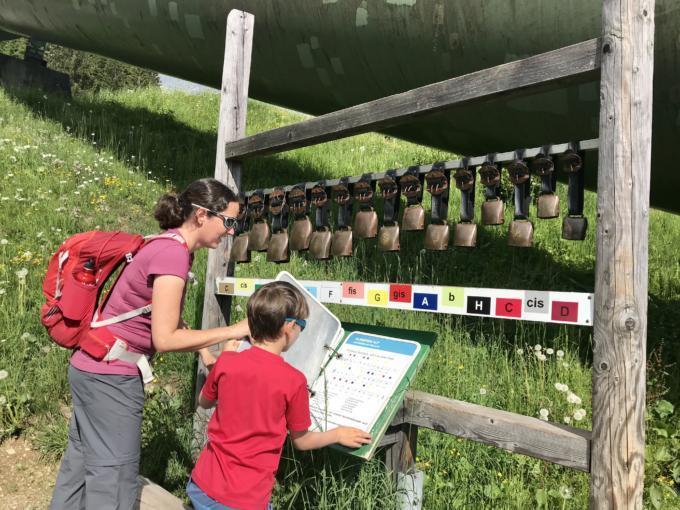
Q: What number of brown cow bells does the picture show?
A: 14